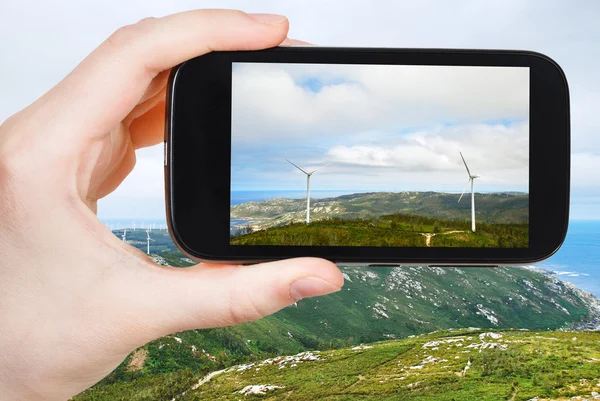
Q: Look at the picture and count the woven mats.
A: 0